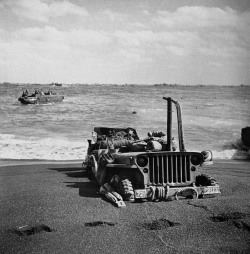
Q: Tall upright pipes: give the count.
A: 2